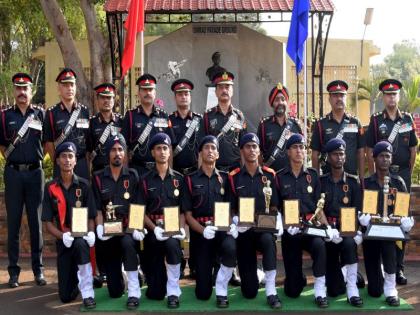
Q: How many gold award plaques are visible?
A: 9